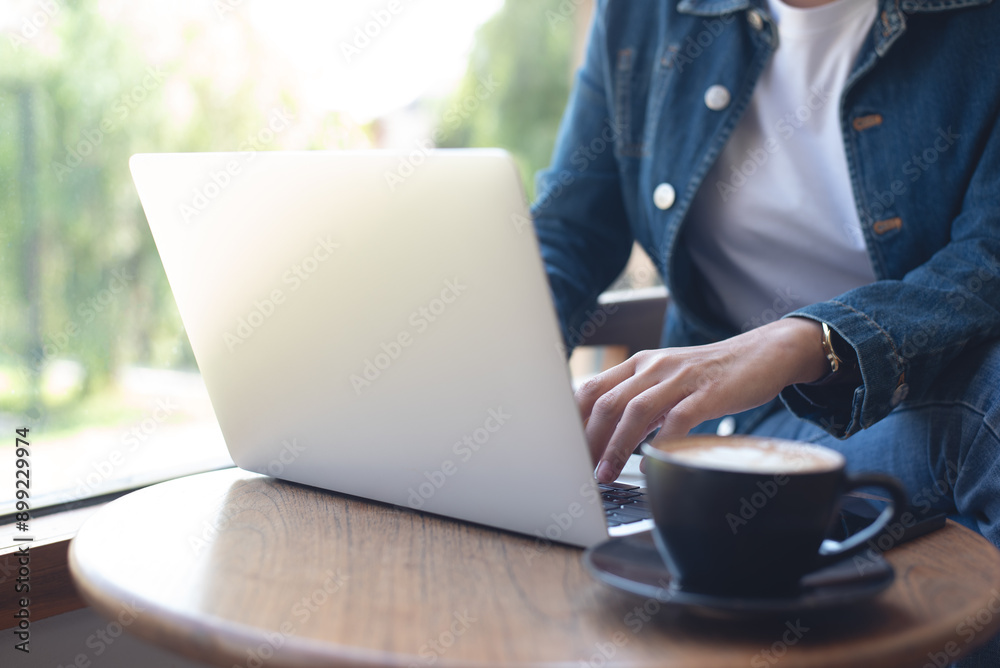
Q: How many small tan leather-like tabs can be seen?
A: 2